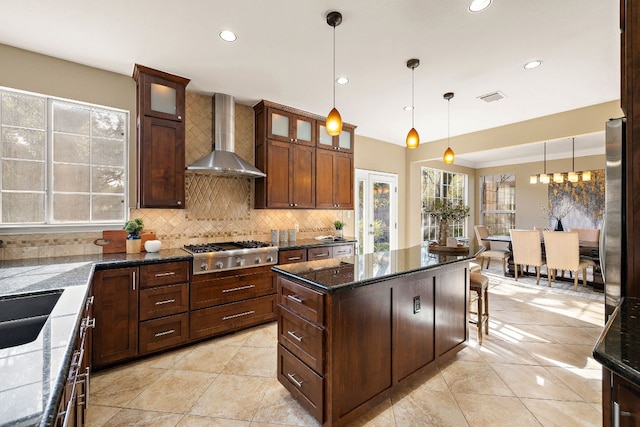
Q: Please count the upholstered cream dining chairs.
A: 5